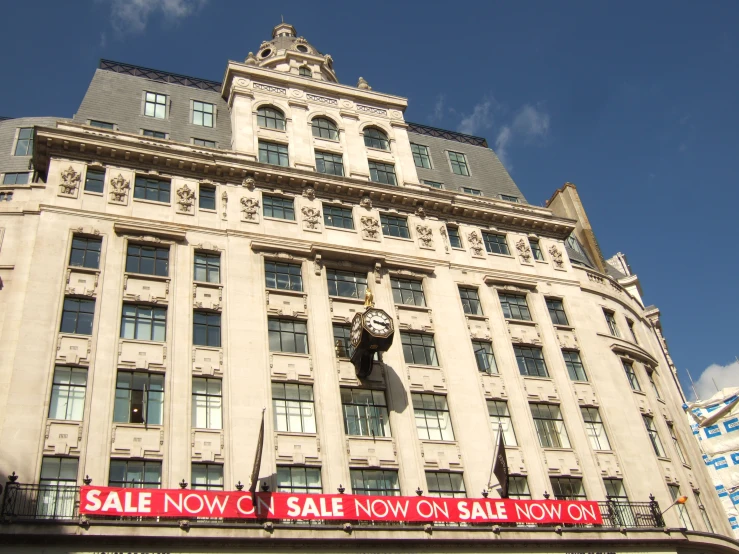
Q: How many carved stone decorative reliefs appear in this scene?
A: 10